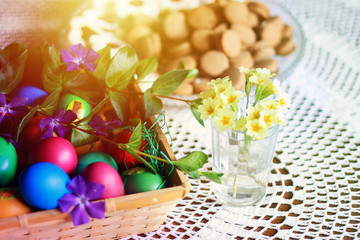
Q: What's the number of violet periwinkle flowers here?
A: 5